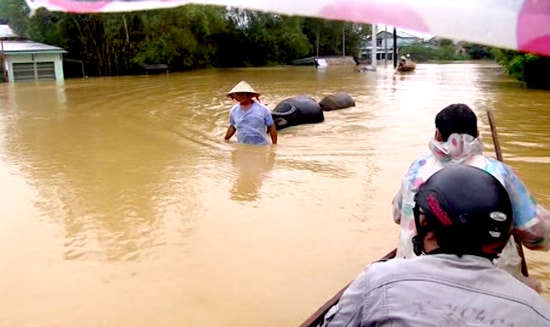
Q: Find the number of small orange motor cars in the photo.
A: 0